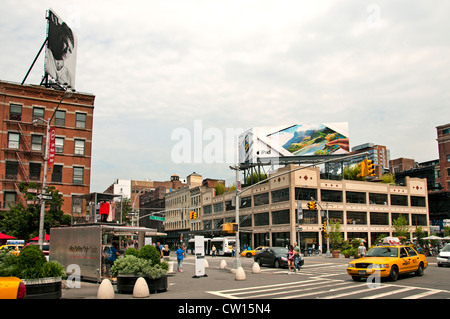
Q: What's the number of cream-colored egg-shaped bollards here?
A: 6